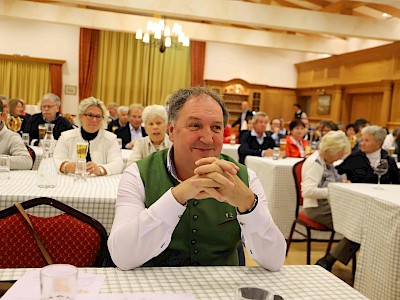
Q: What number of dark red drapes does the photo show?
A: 3